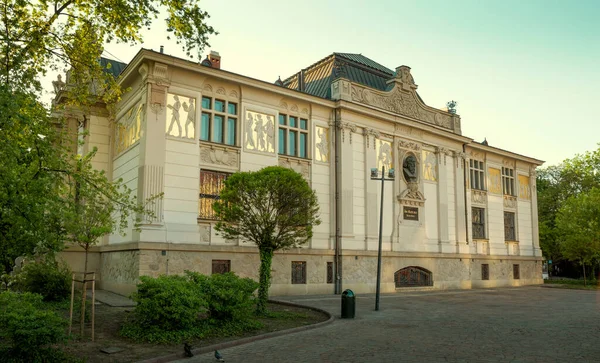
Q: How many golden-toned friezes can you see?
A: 8